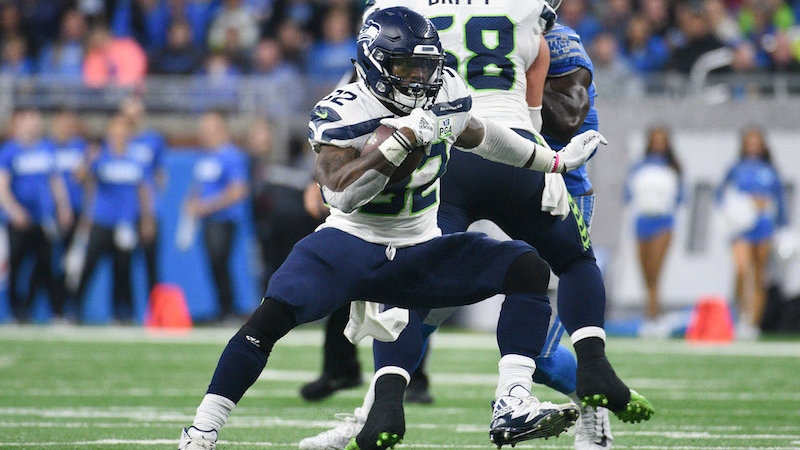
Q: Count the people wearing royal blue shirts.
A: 5